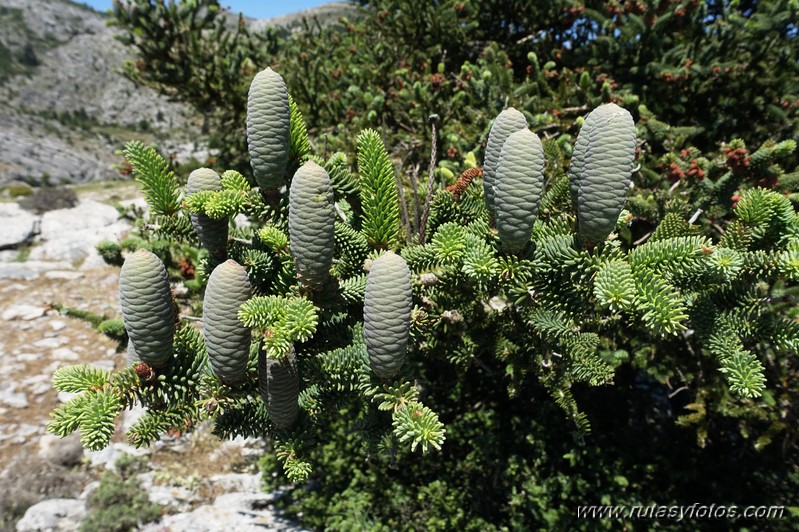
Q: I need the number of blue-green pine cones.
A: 11